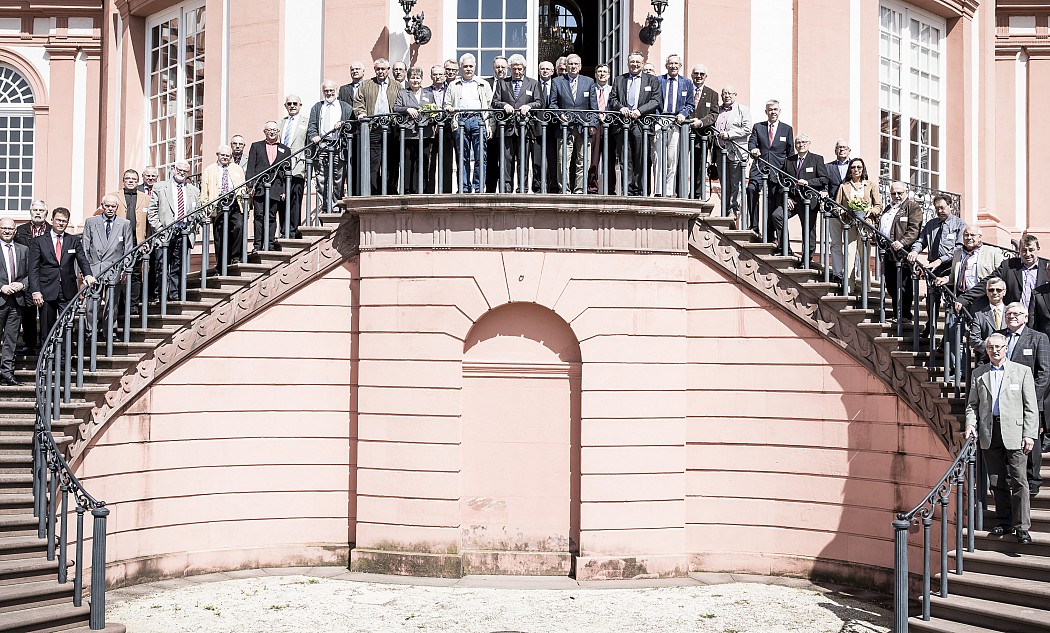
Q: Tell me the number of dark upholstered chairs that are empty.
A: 0